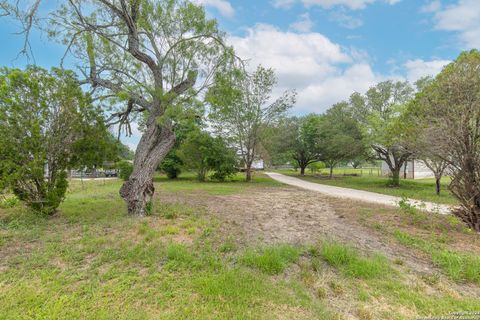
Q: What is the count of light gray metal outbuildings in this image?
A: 1